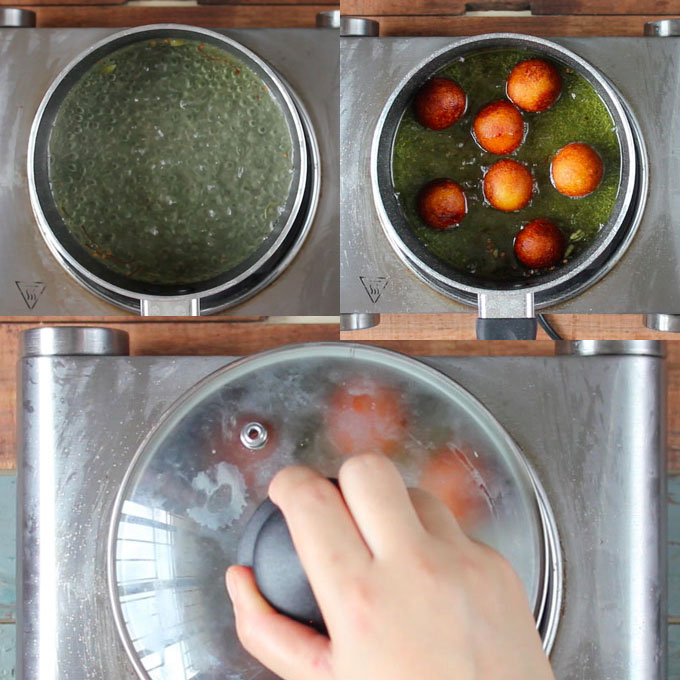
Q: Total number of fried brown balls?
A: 7